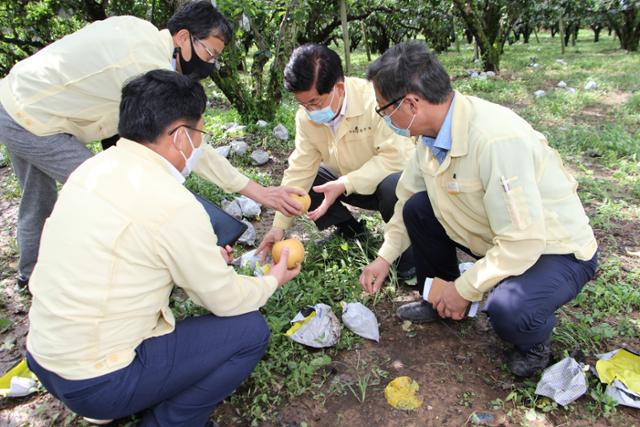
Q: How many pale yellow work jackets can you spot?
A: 4